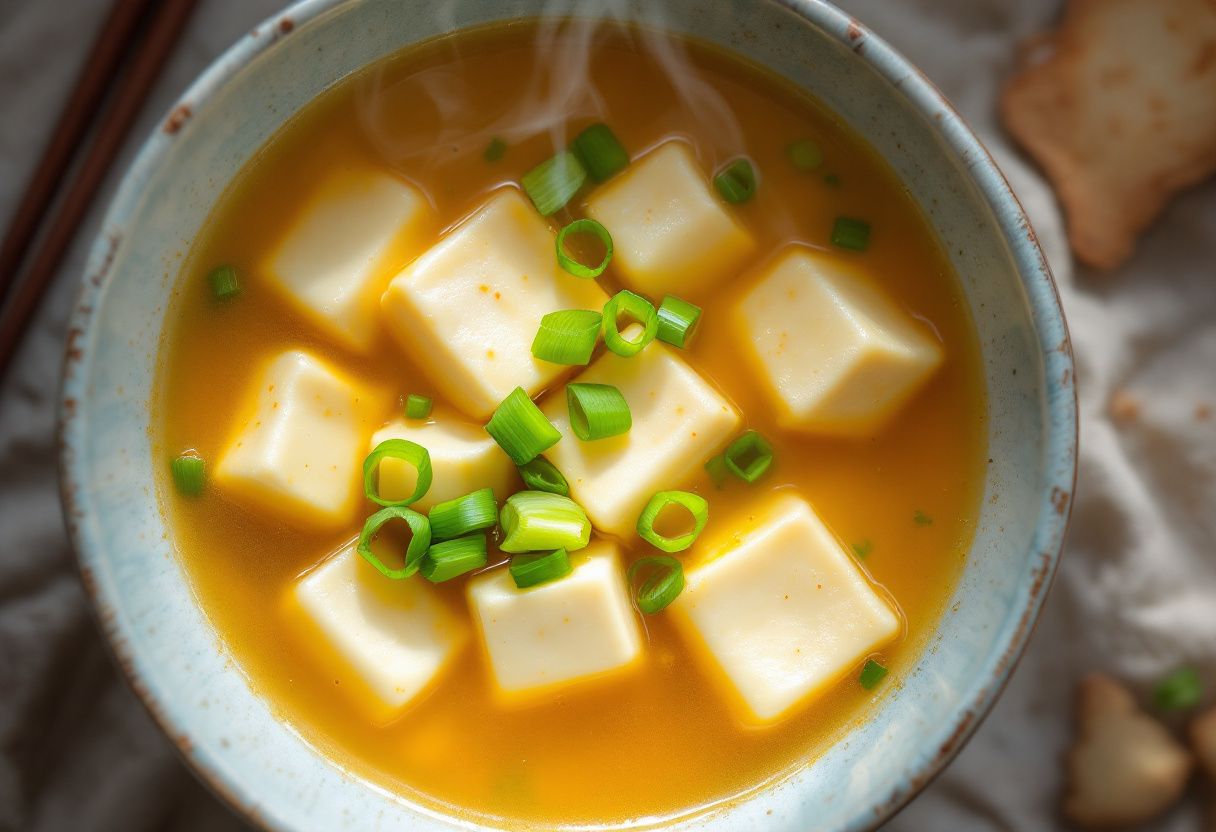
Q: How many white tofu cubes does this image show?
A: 10